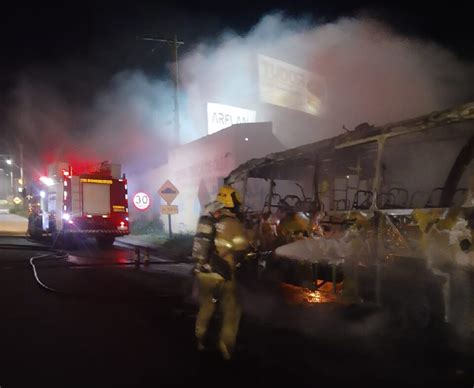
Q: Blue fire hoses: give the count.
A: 0